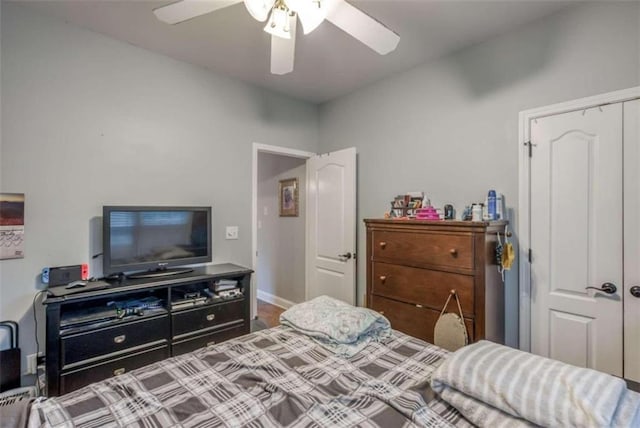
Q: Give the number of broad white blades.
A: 3